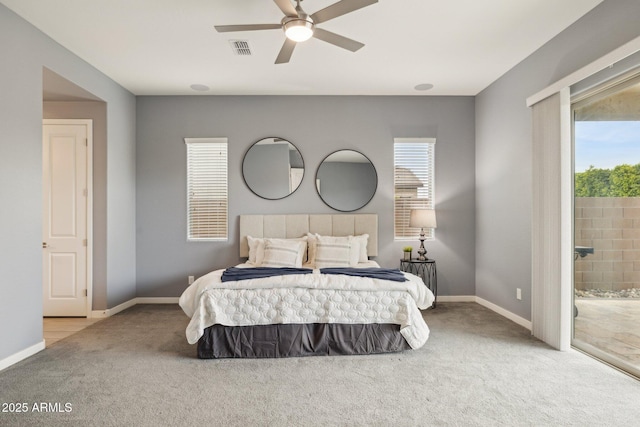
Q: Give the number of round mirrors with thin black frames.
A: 2